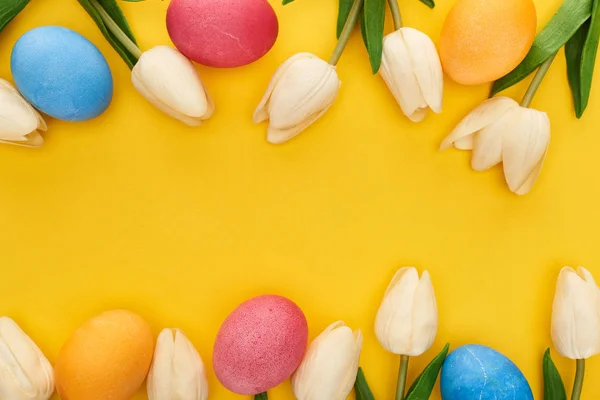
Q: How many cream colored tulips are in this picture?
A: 10